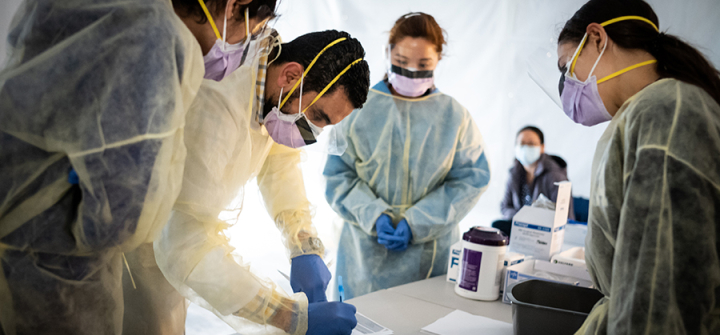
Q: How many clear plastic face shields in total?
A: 4